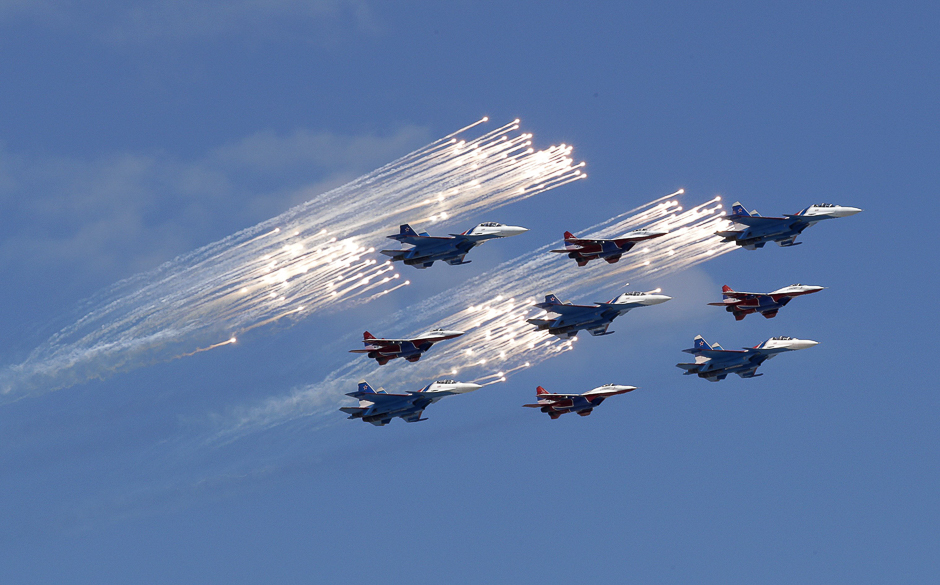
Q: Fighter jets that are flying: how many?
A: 9